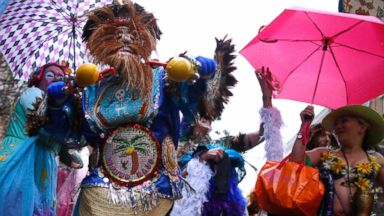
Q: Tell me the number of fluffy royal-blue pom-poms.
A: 2